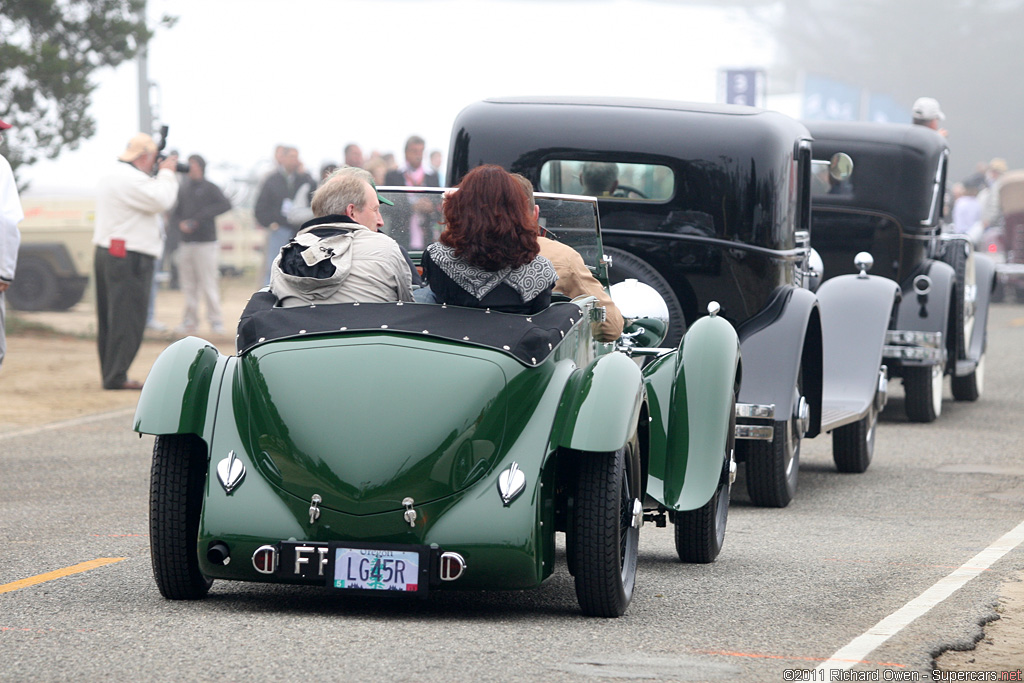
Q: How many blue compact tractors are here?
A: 0